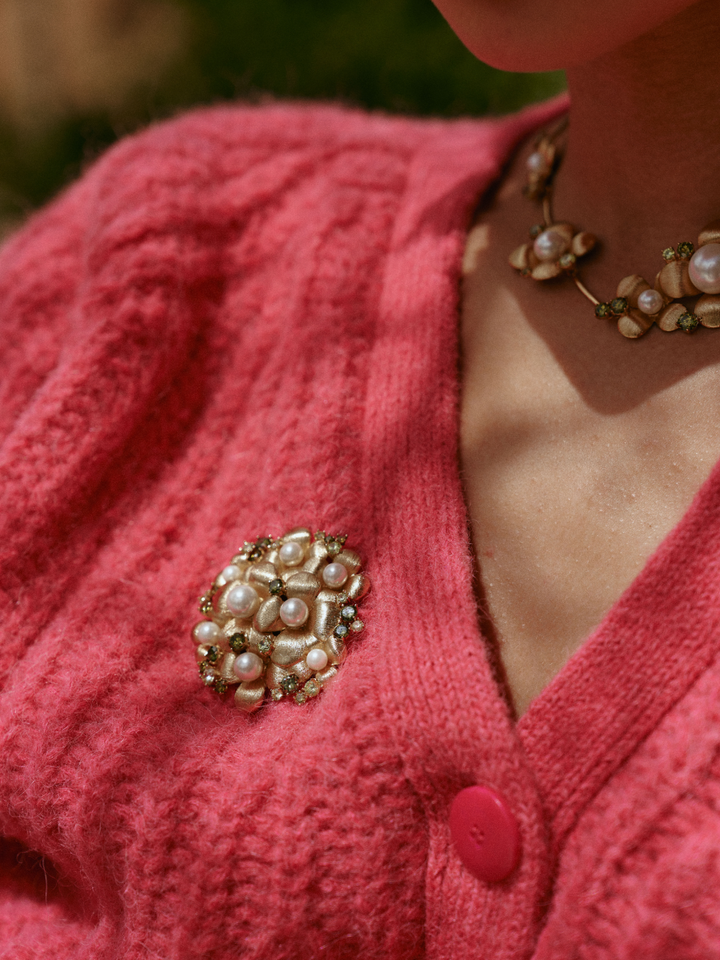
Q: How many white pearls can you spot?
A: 12